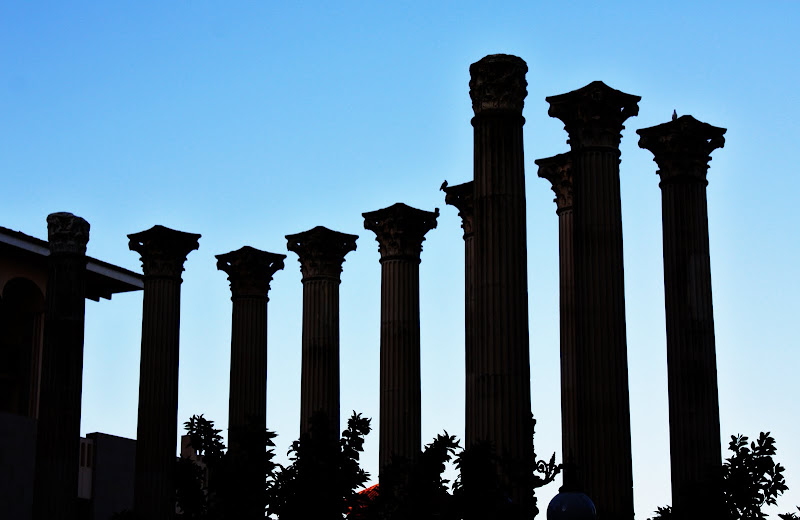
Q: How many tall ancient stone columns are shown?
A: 10